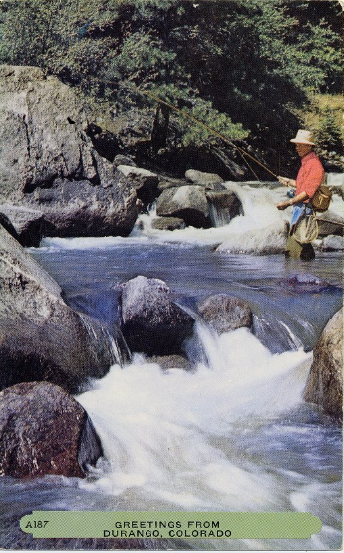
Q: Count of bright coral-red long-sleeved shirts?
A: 1